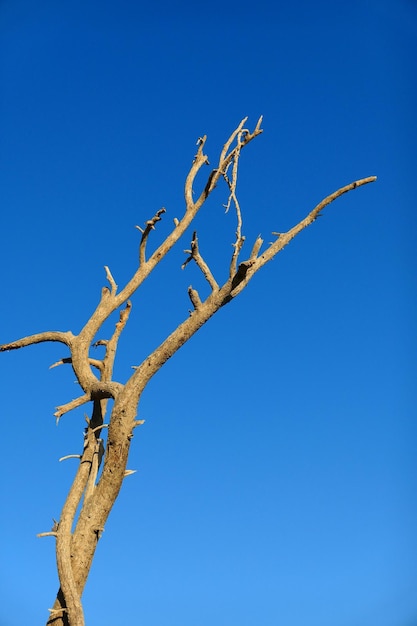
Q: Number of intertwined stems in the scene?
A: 2